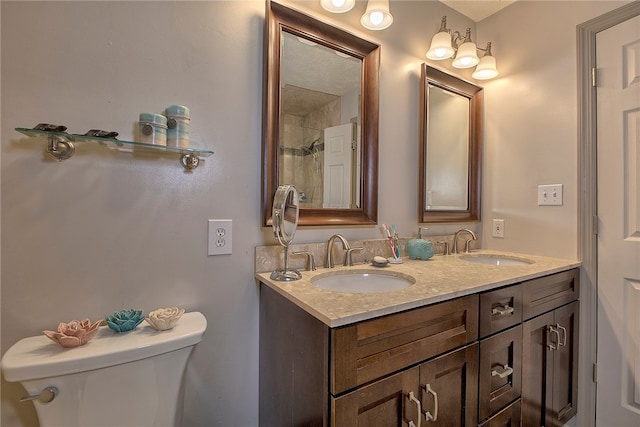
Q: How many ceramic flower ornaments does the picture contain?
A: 3